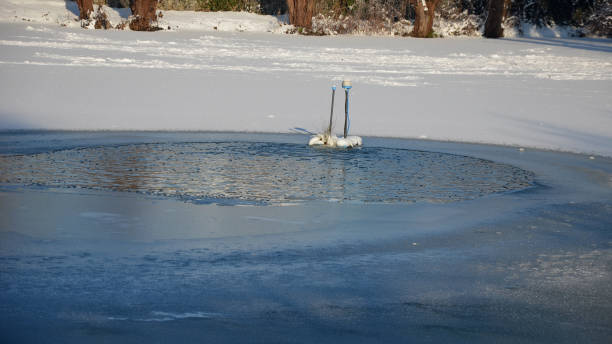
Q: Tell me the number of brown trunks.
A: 5